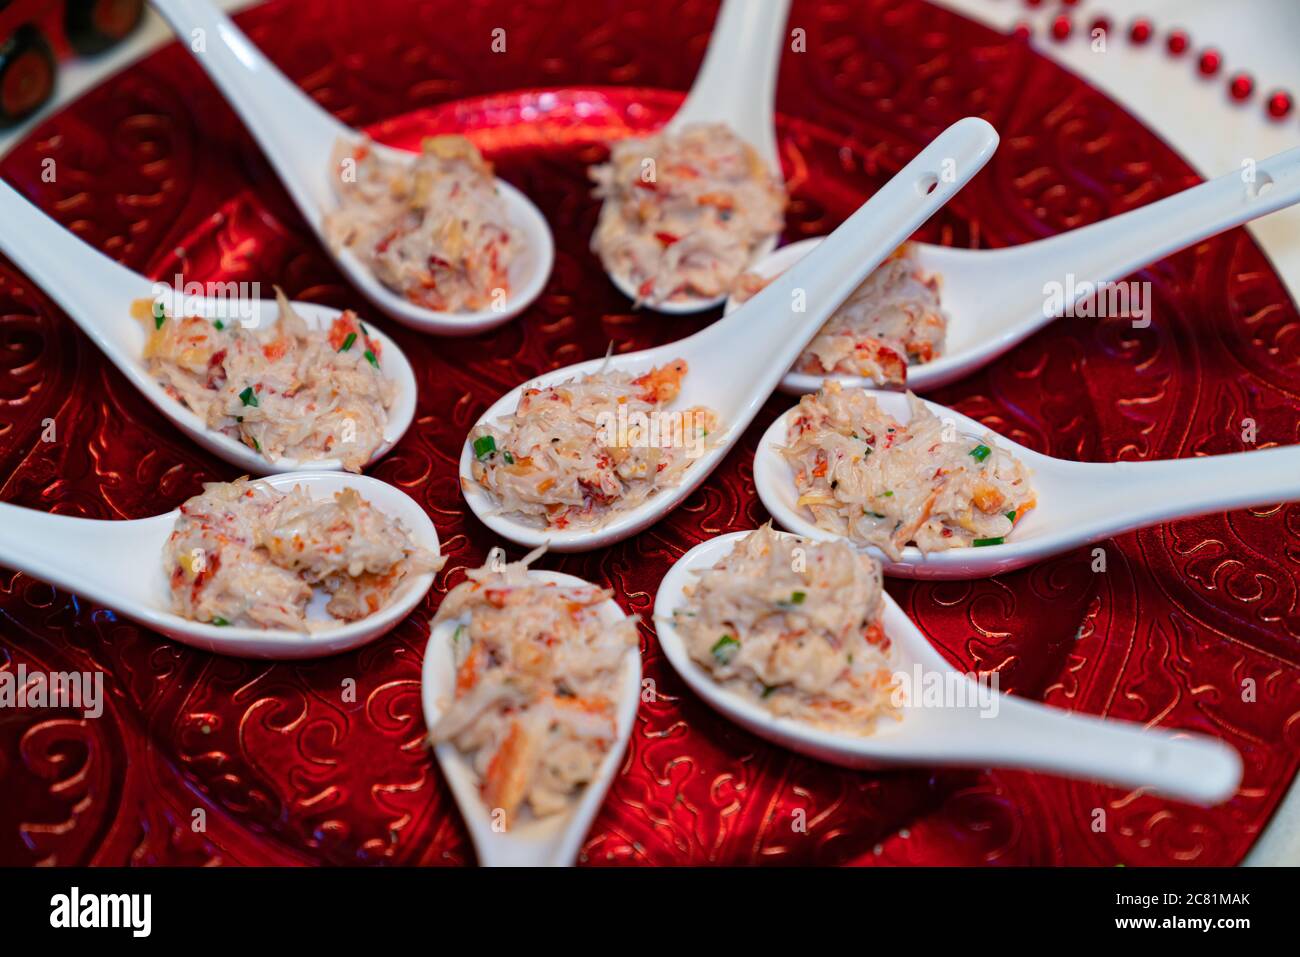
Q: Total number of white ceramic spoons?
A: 9